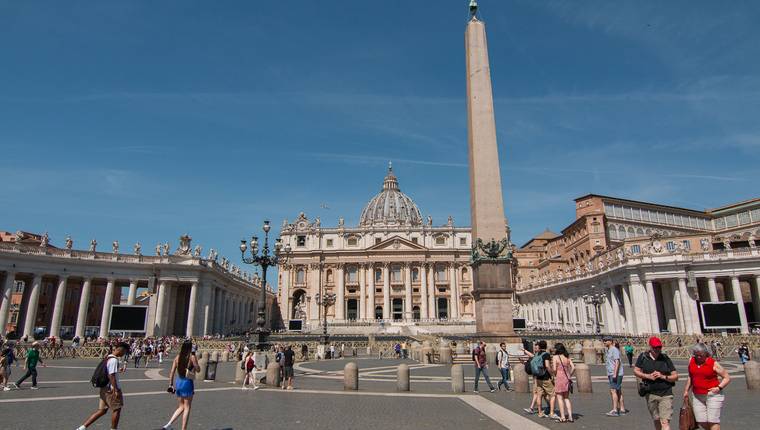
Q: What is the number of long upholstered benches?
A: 0